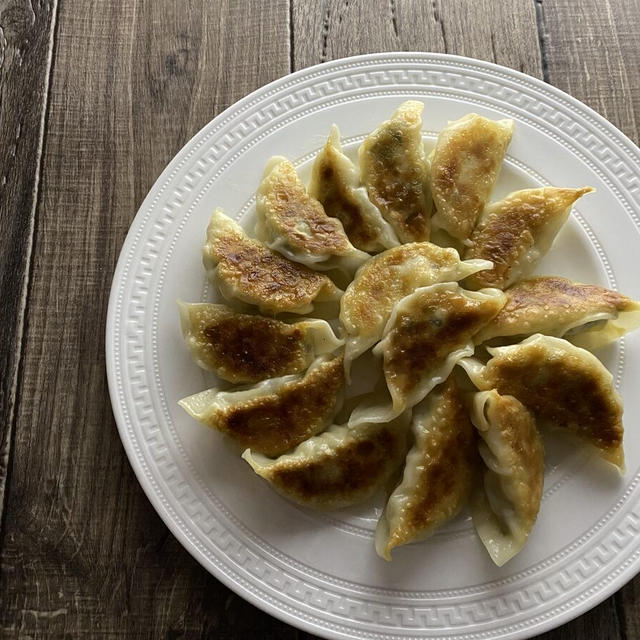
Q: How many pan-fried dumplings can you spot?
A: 15